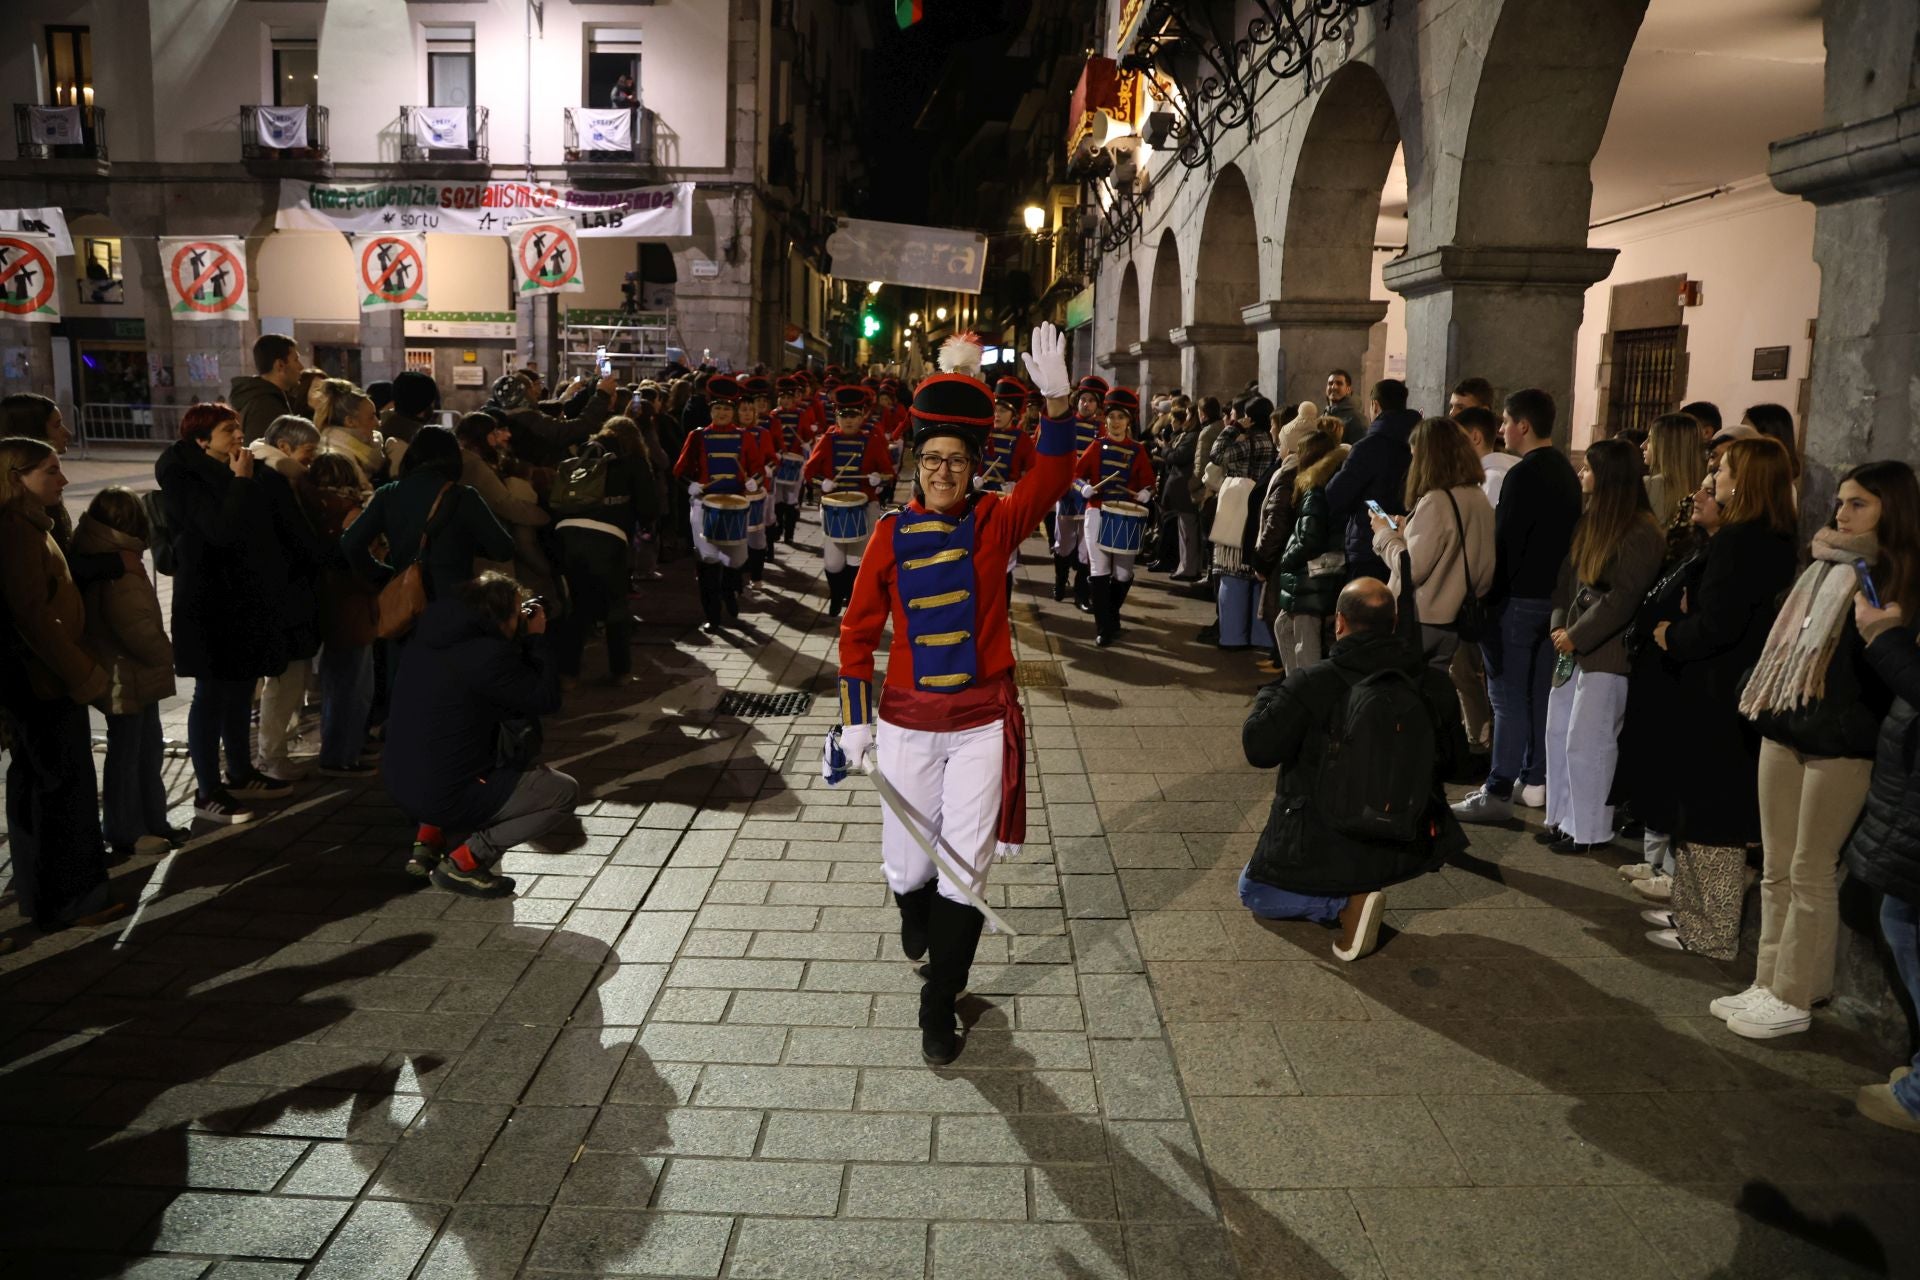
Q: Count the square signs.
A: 4